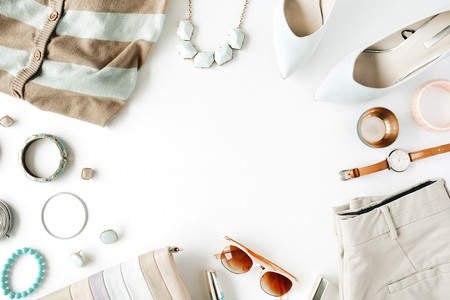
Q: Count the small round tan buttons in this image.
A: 3